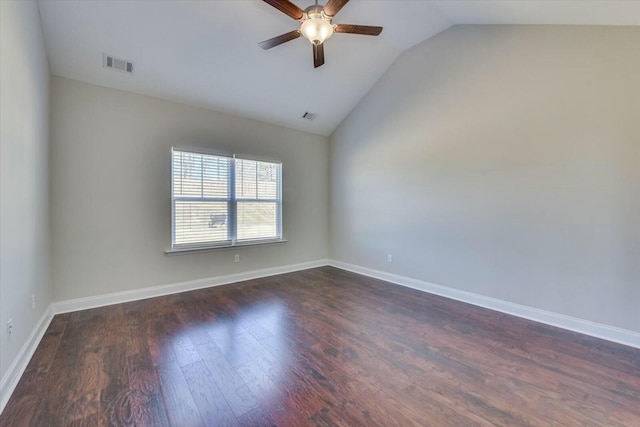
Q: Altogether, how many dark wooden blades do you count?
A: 5